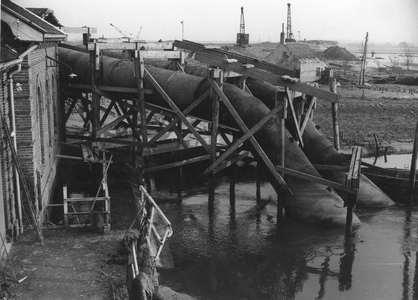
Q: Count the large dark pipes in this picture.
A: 2